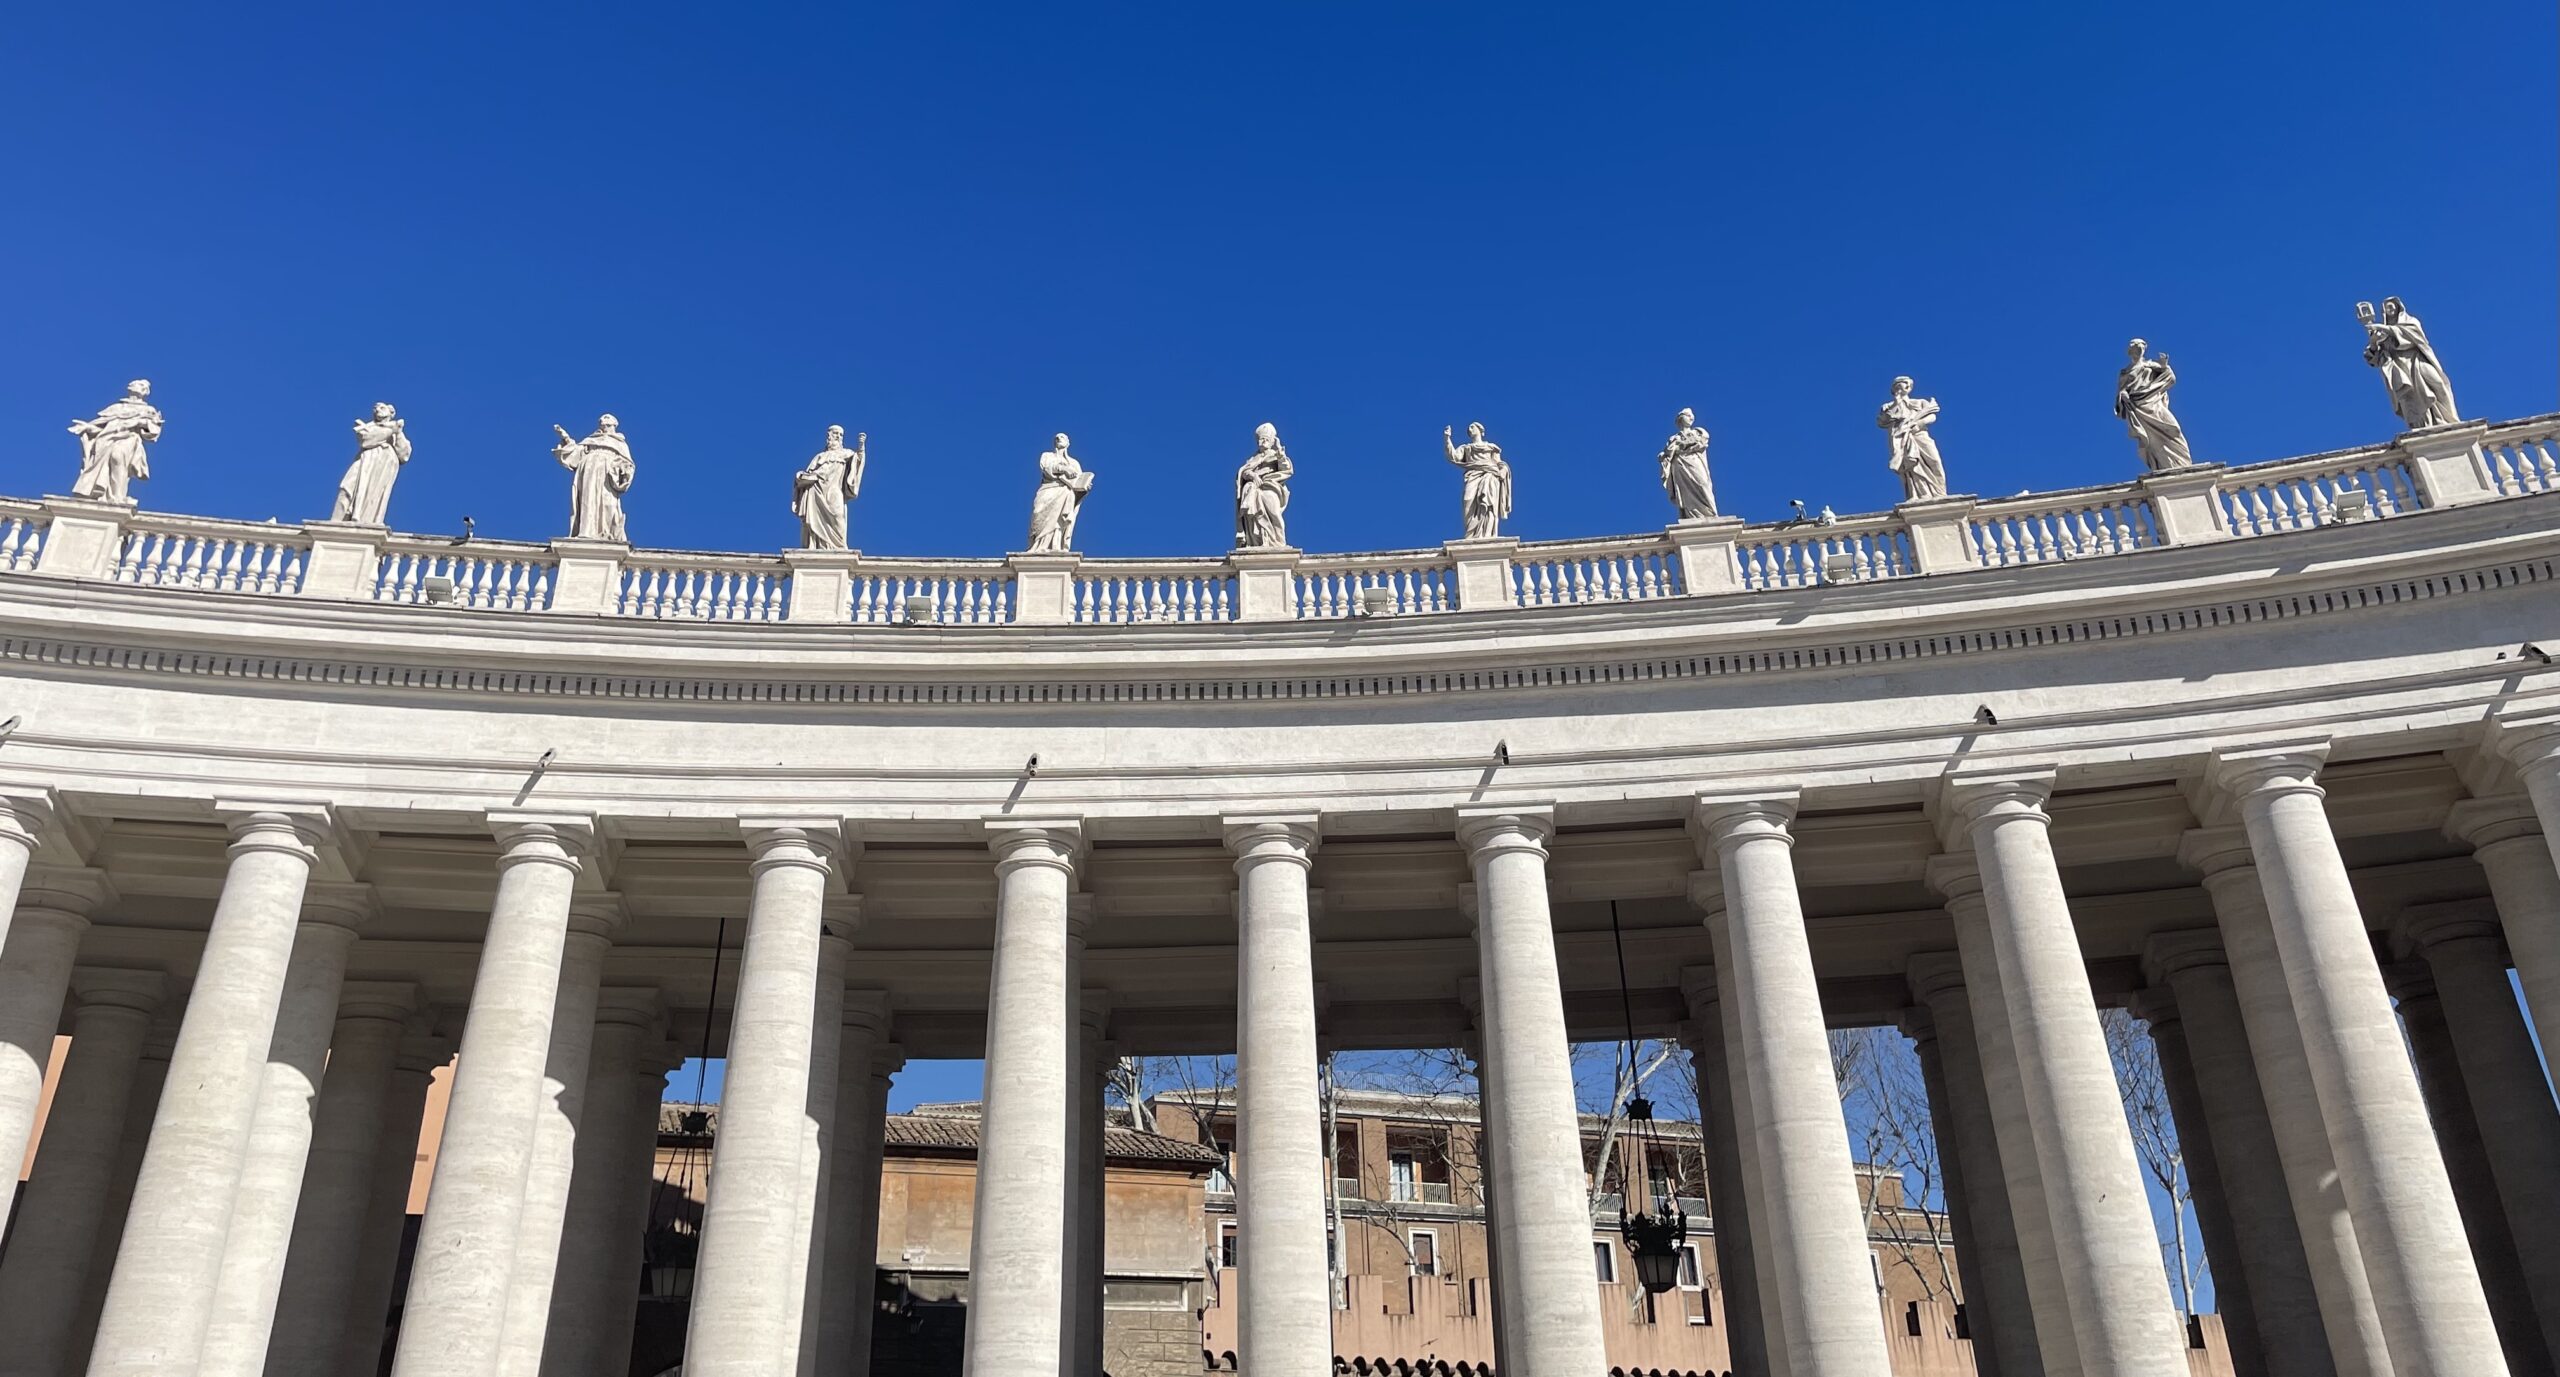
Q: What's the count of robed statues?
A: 11